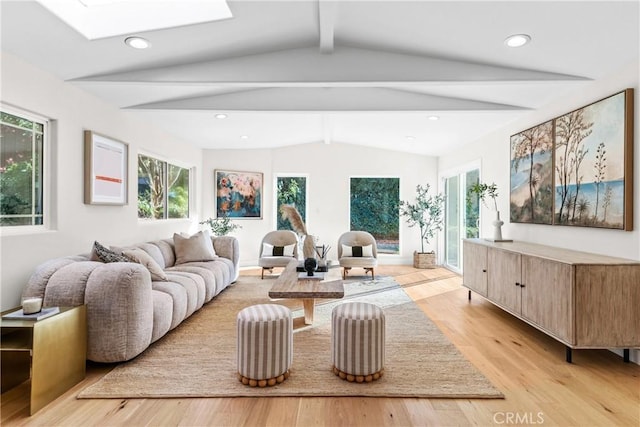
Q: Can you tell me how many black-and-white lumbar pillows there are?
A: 2